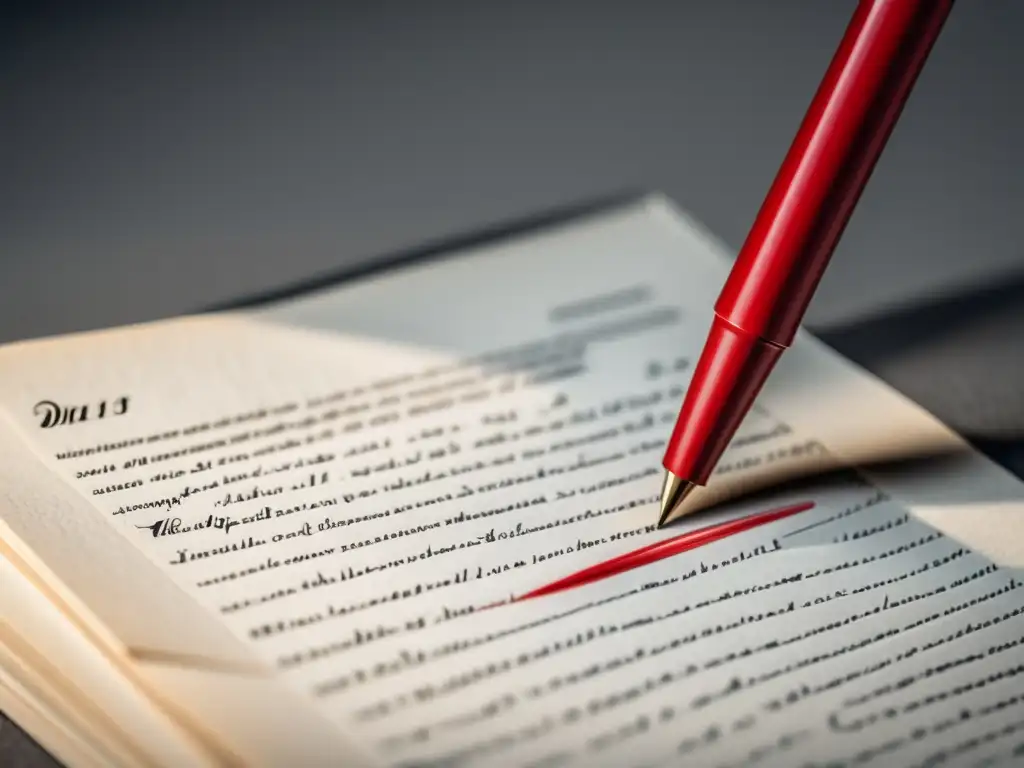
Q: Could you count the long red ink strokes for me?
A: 1